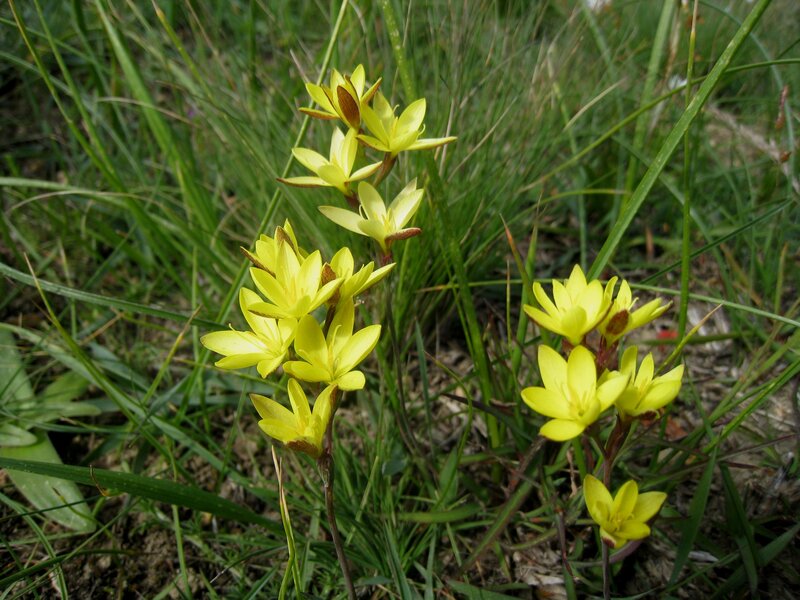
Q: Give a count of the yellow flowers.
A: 15